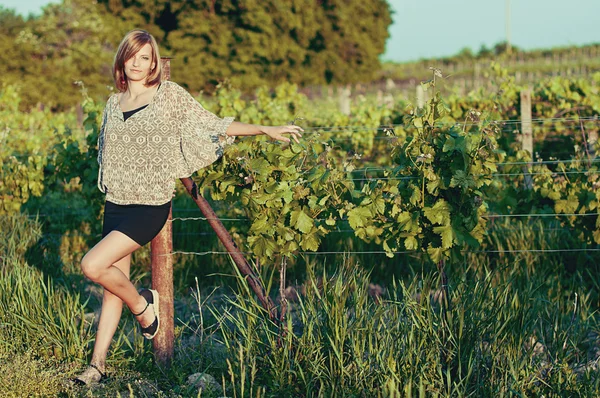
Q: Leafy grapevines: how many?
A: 2